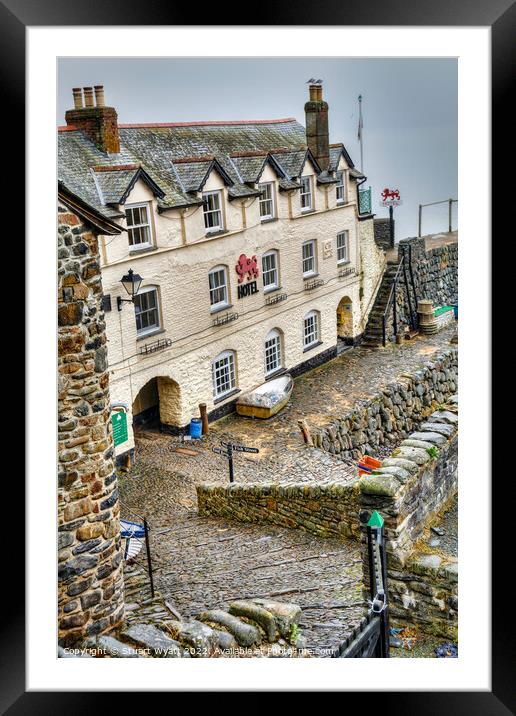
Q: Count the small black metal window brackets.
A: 5